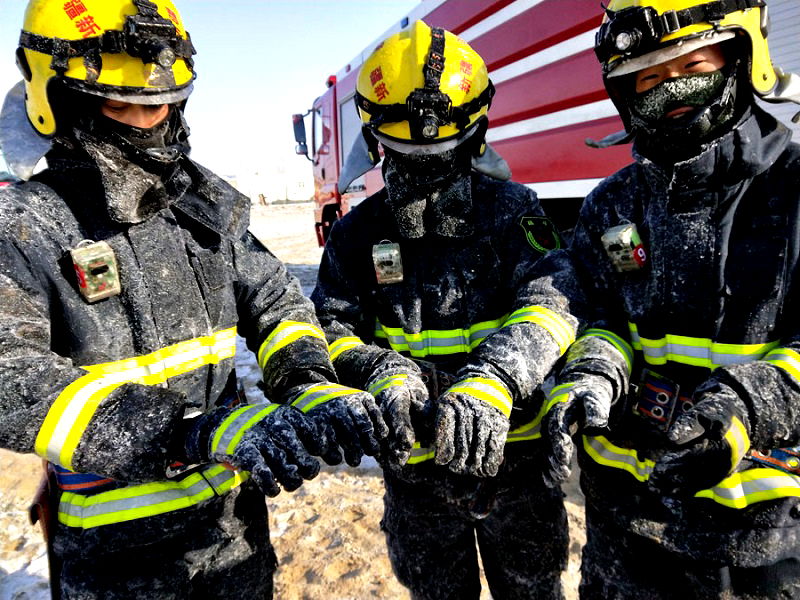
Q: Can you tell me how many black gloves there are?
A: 6